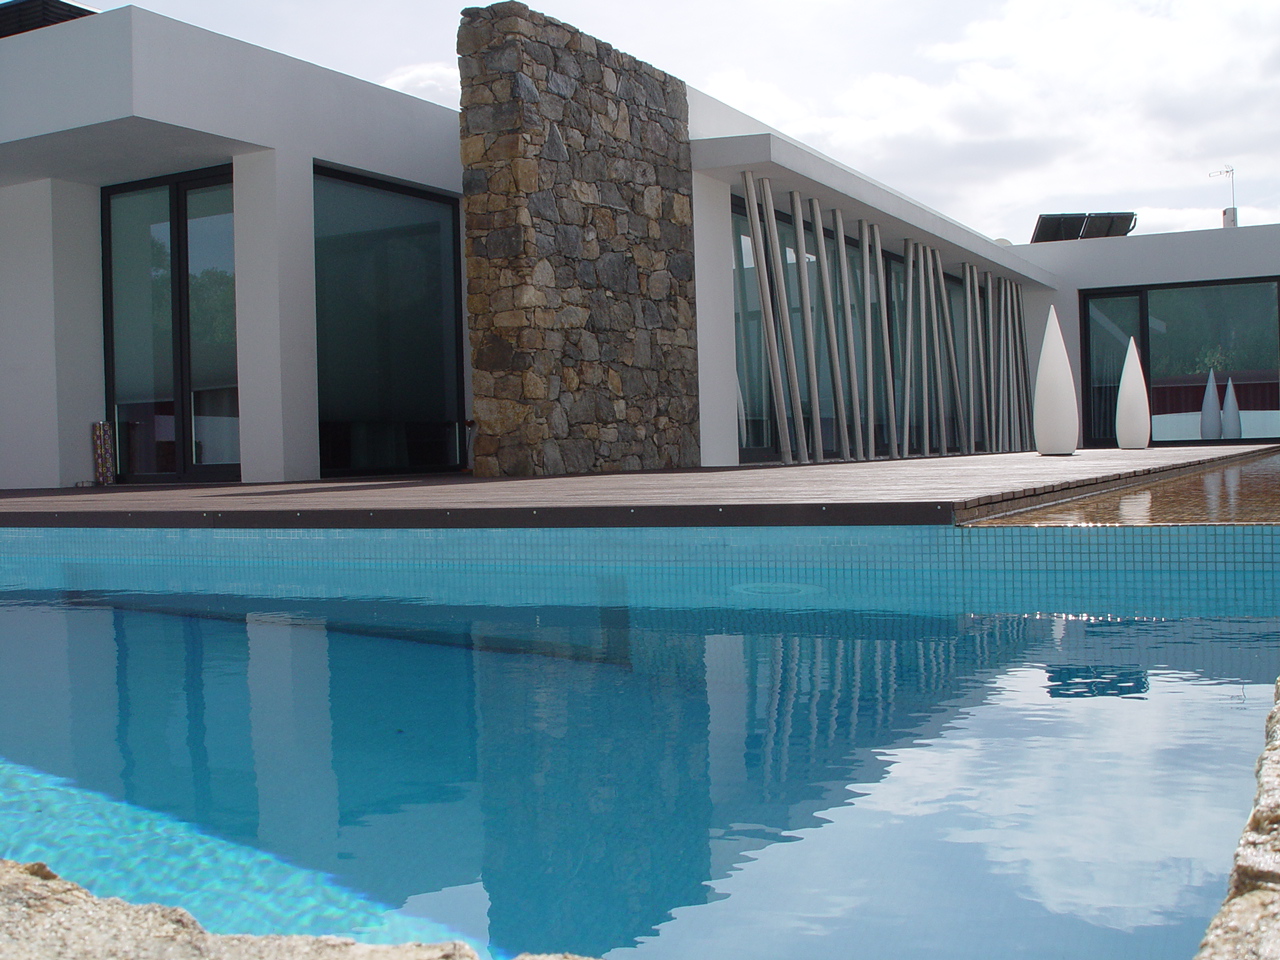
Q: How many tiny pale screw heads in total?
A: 12